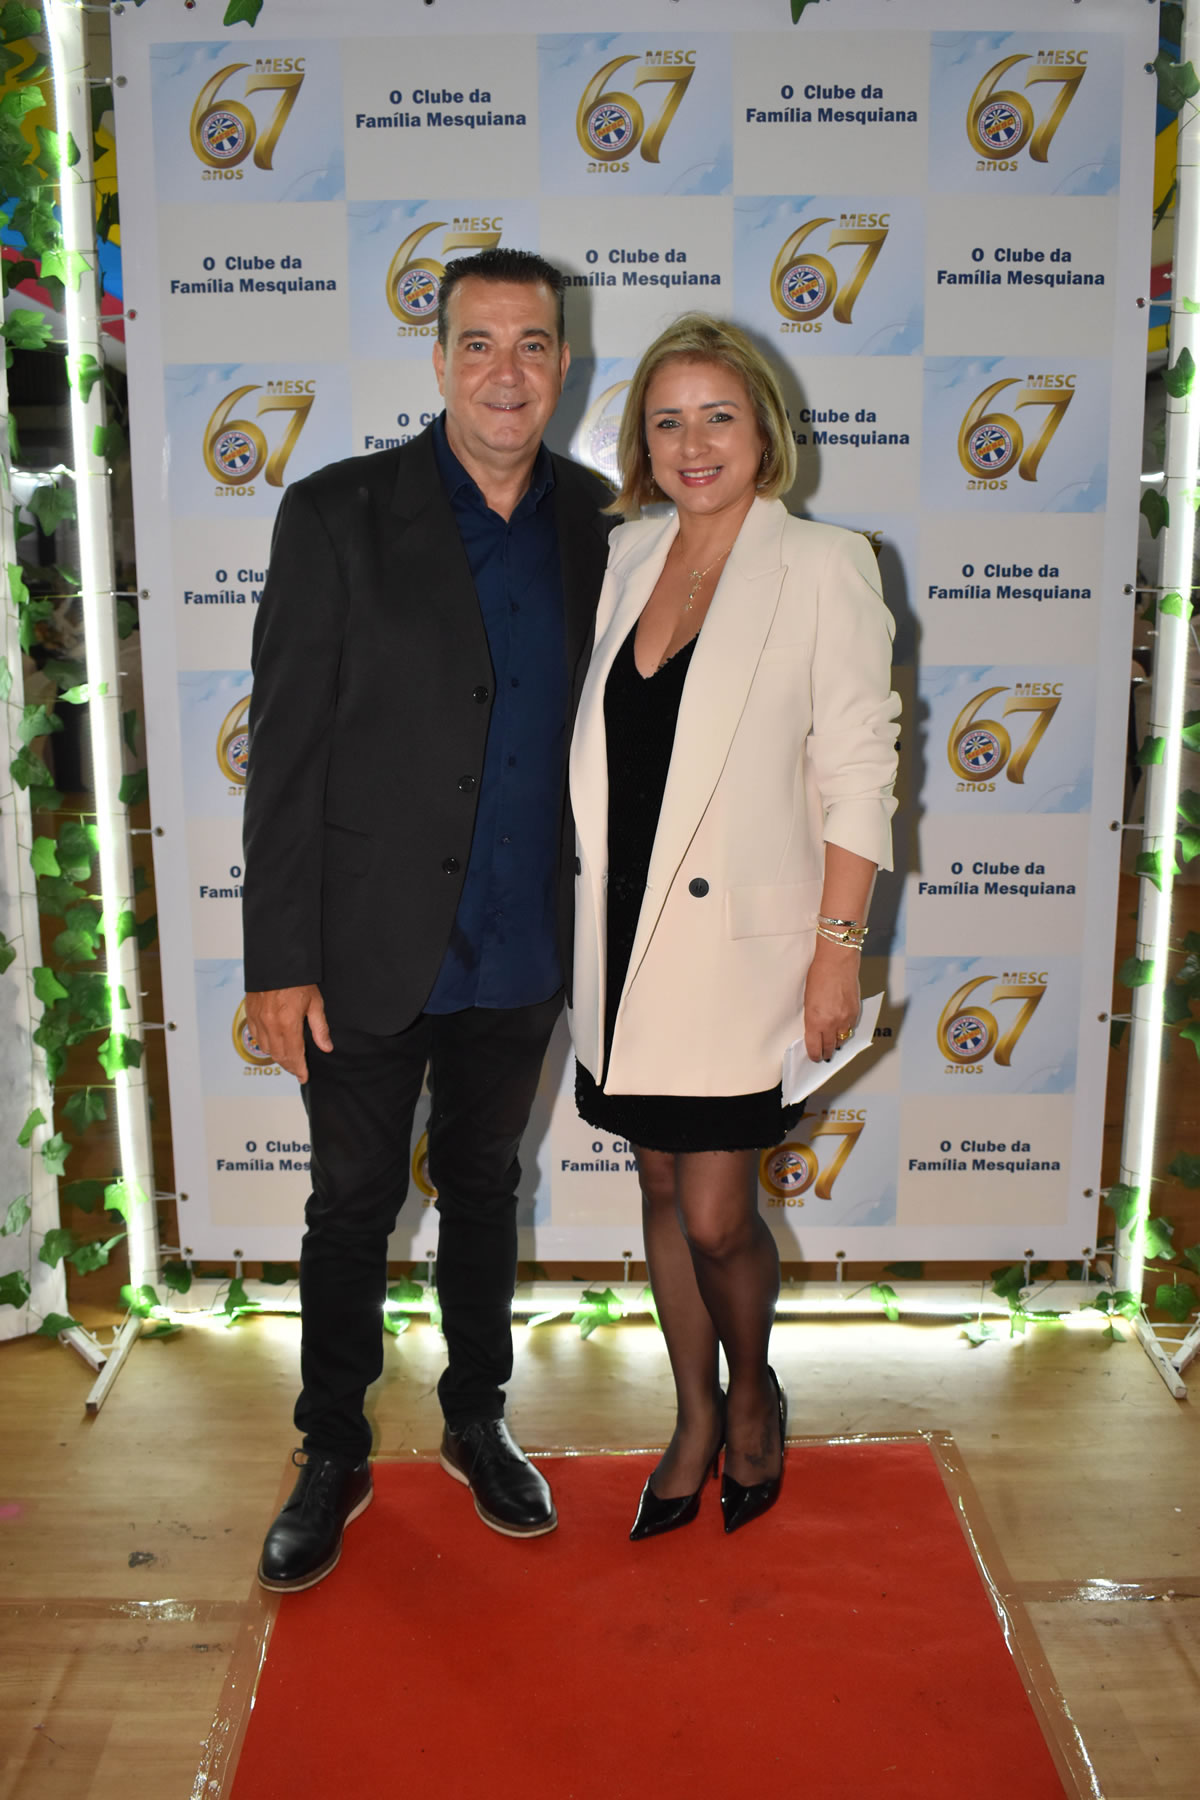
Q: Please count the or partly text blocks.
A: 15